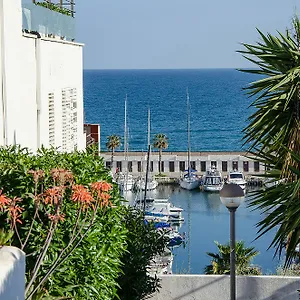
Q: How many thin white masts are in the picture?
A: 3